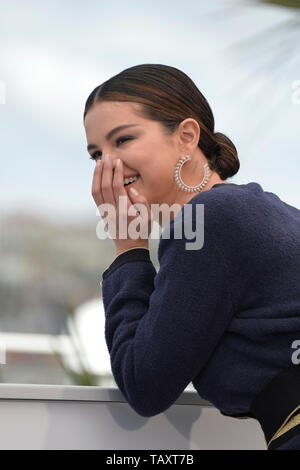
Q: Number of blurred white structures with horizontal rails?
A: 1